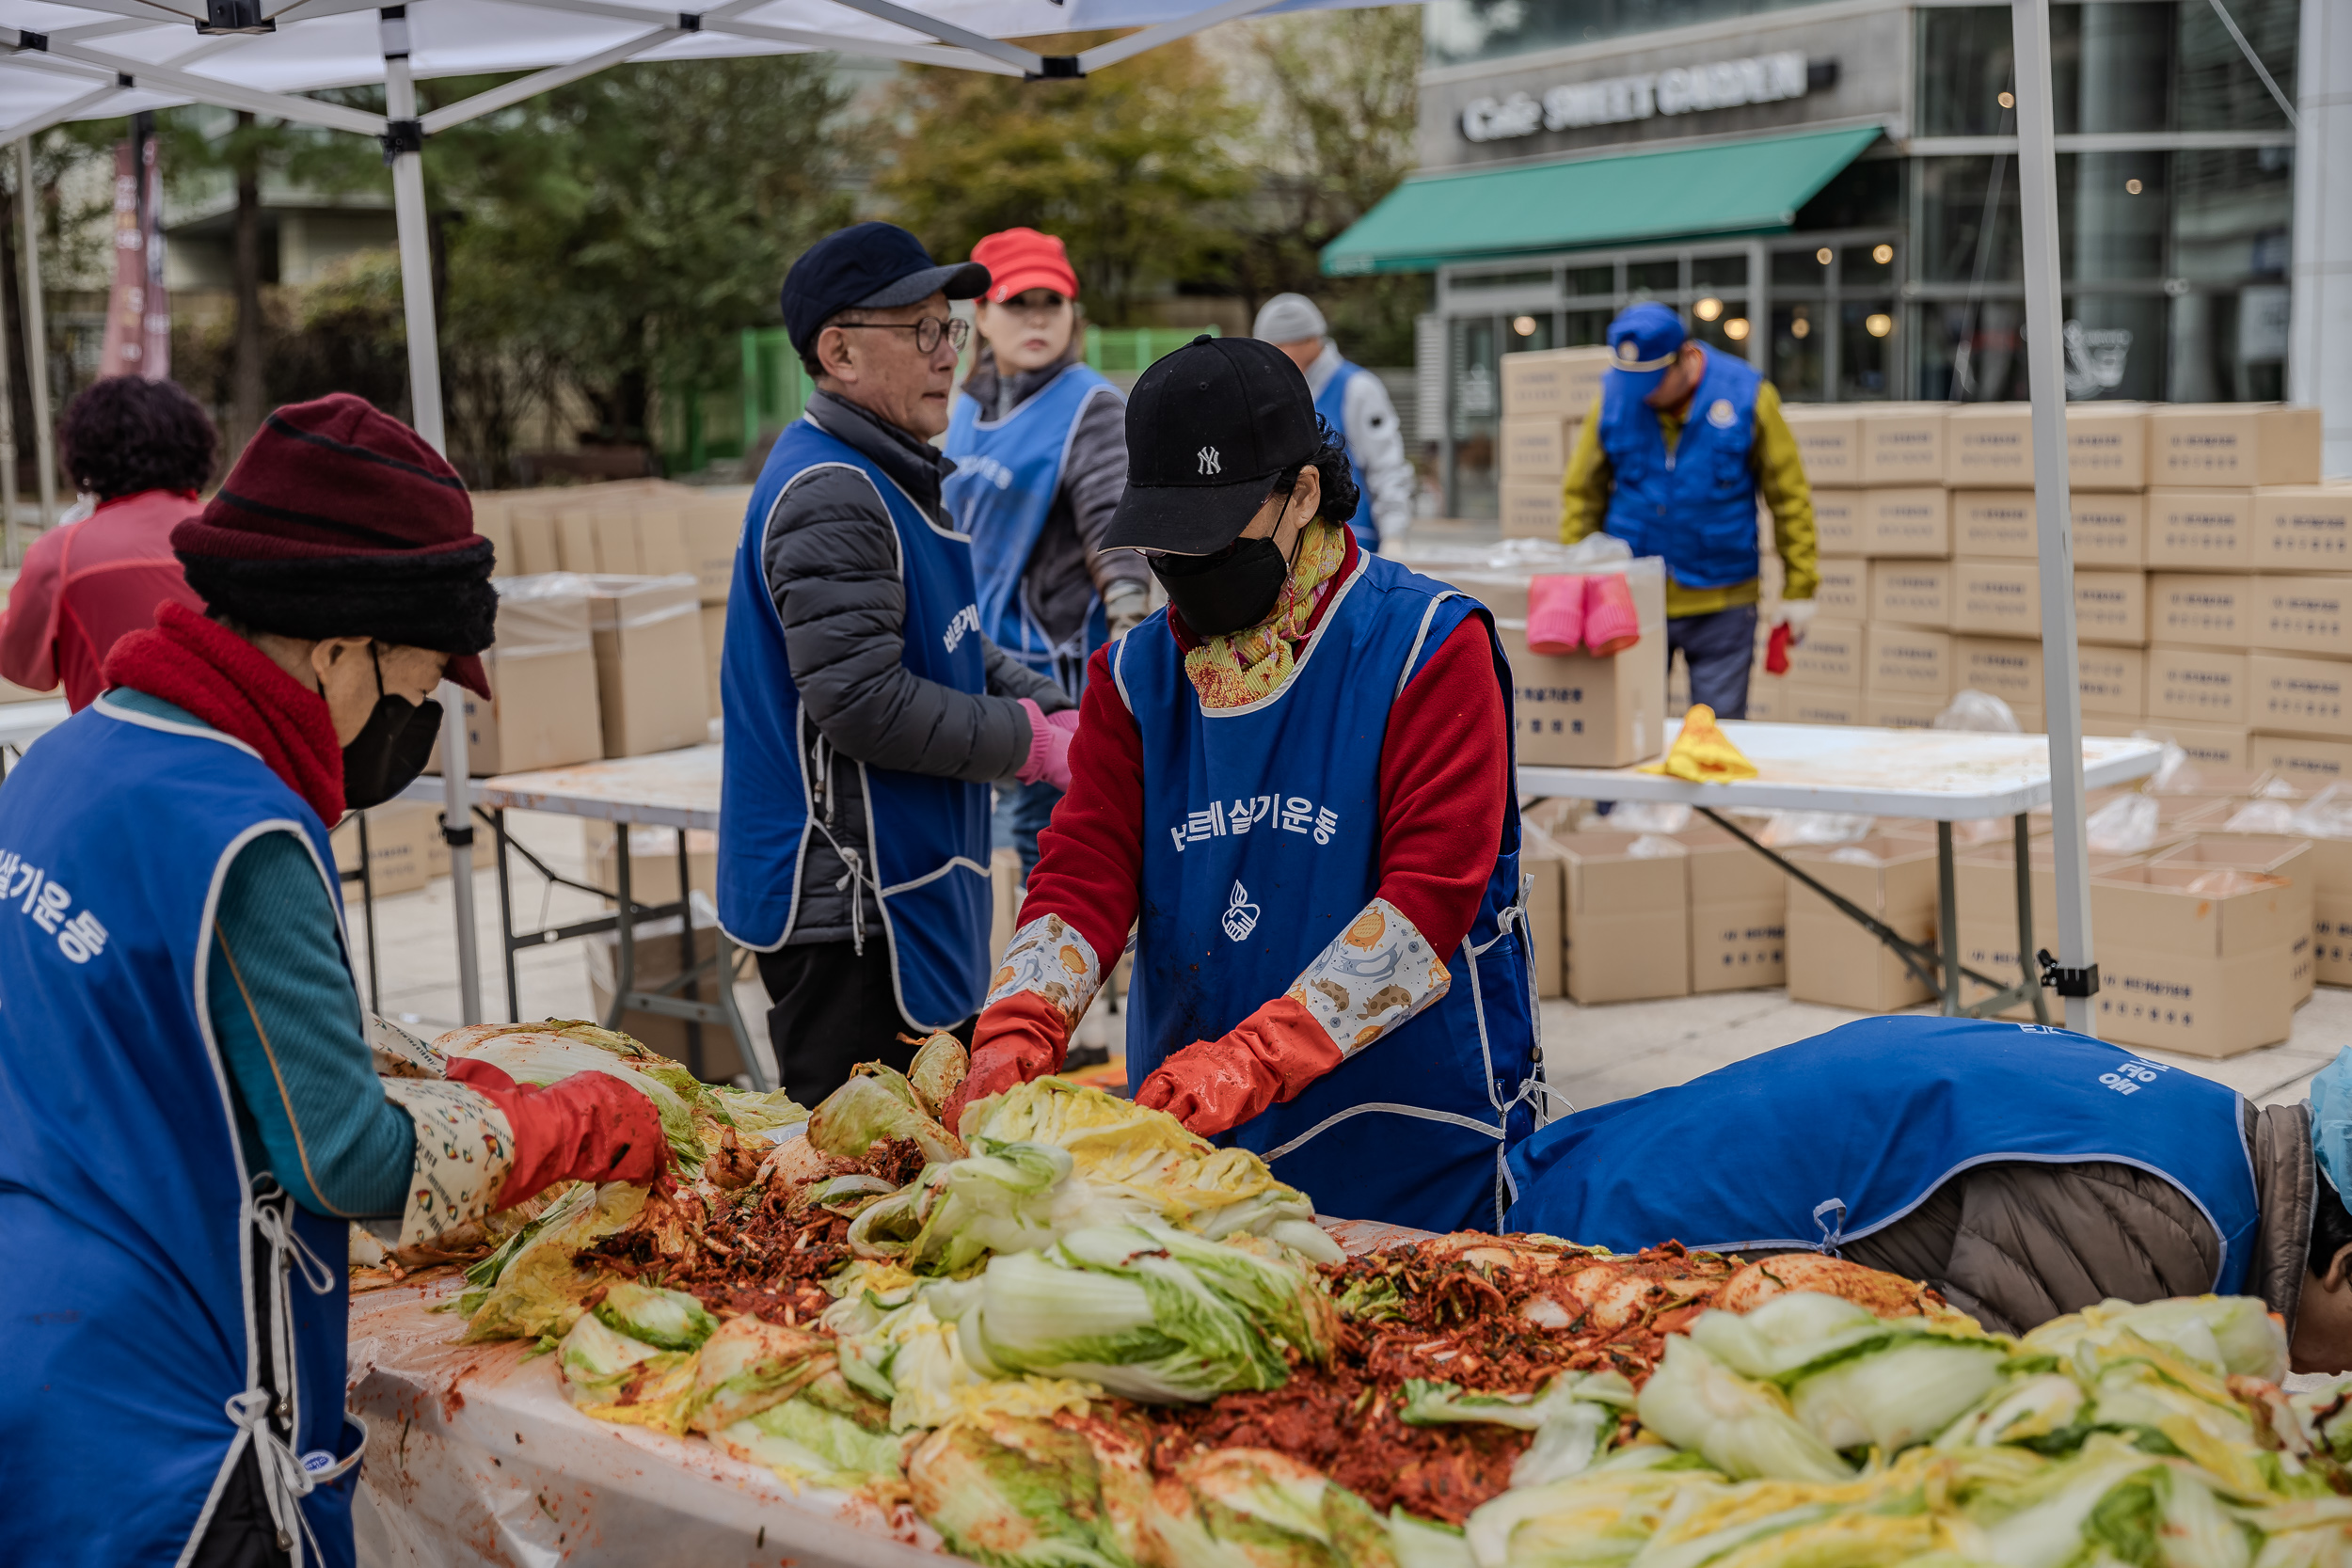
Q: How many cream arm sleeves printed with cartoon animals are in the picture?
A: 2